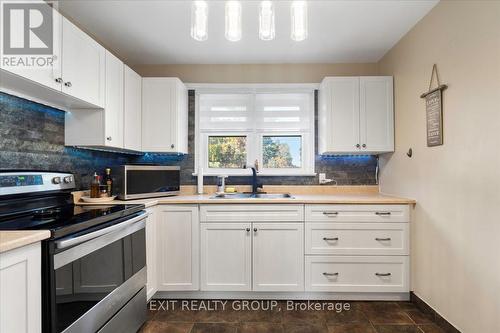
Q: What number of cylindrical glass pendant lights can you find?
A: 4